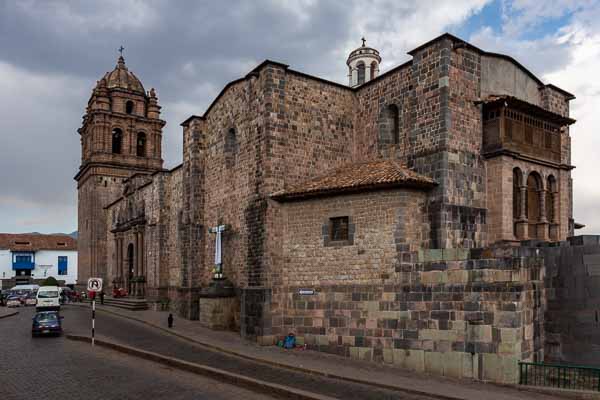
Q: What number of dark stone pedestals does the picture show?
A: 1